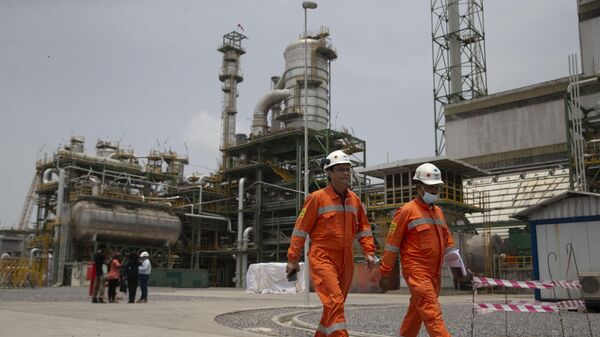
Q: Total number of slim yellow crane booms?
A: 1